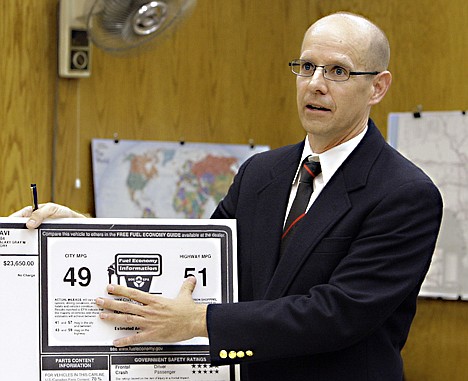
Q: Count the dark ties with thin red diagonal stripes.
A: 1